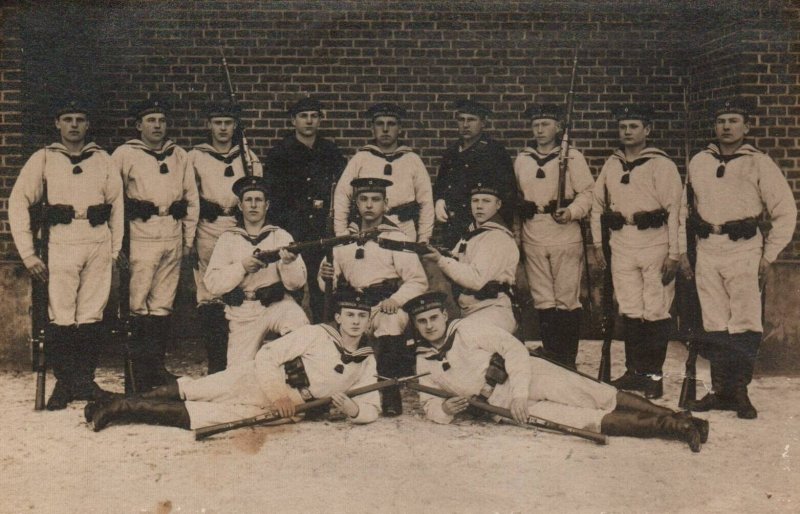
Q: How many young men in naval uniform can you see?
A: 14